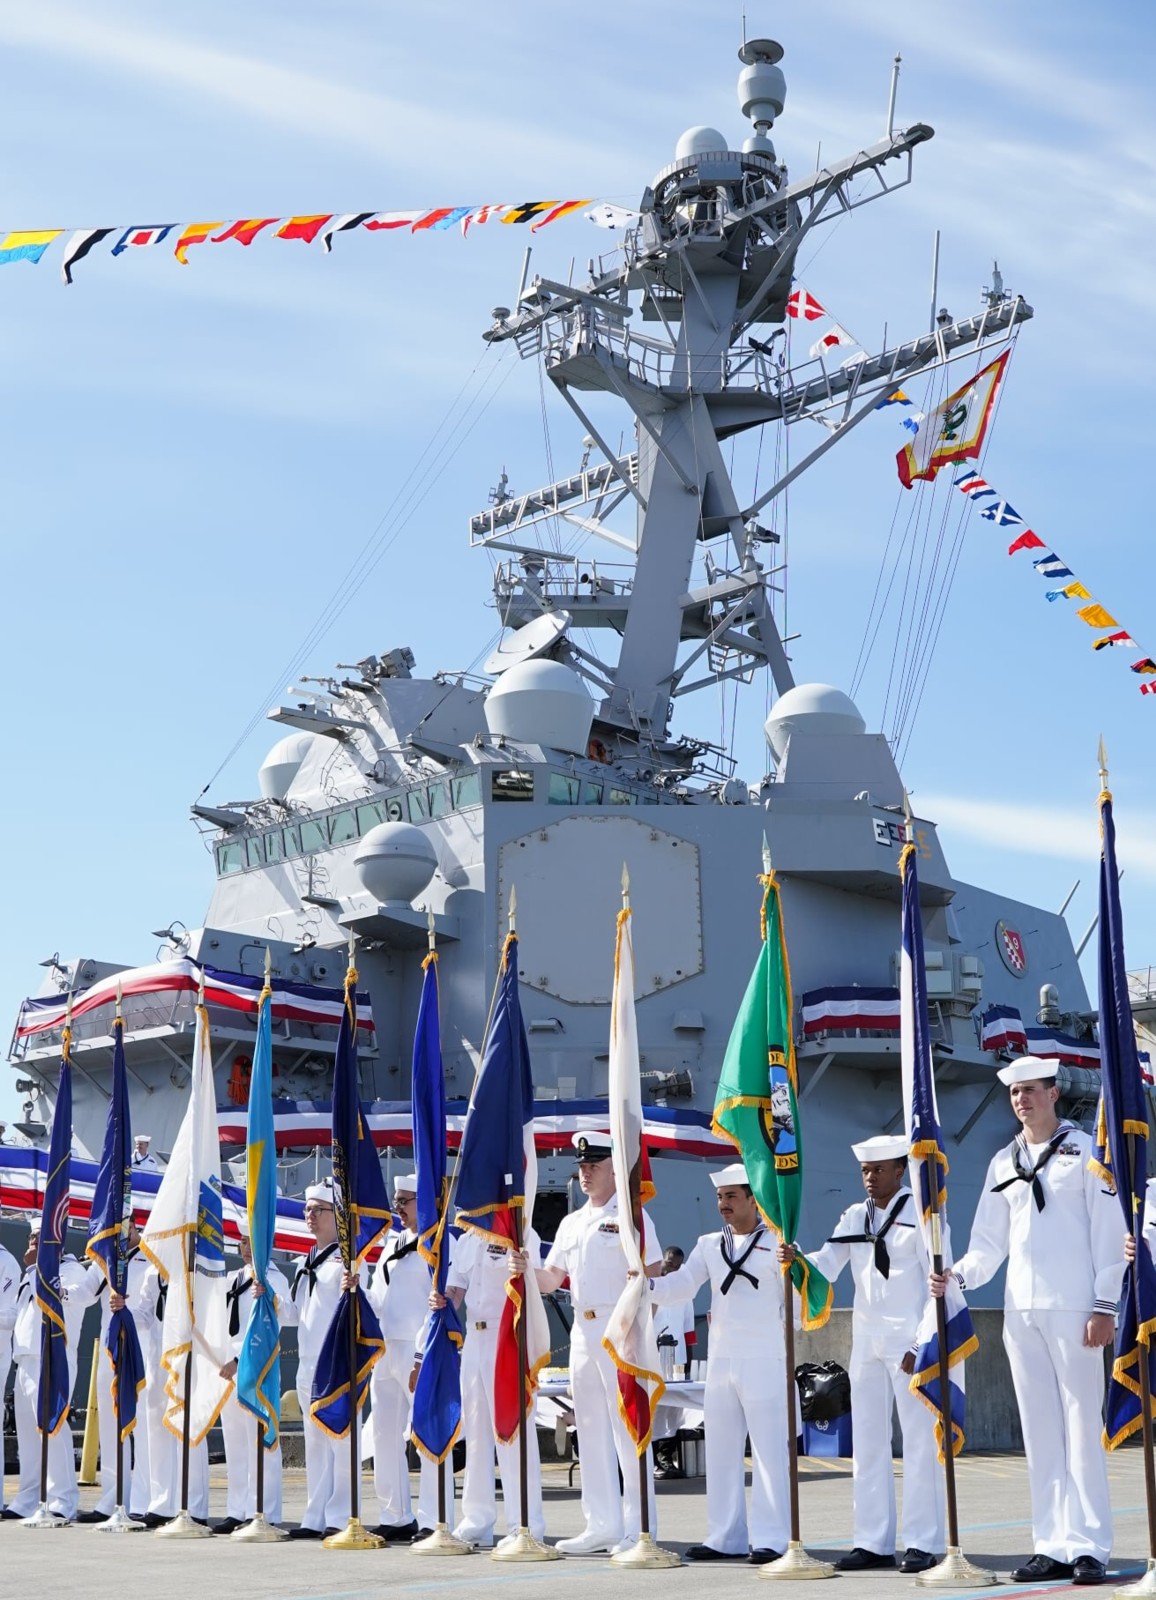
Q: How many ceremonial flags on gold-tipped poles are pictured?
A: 11